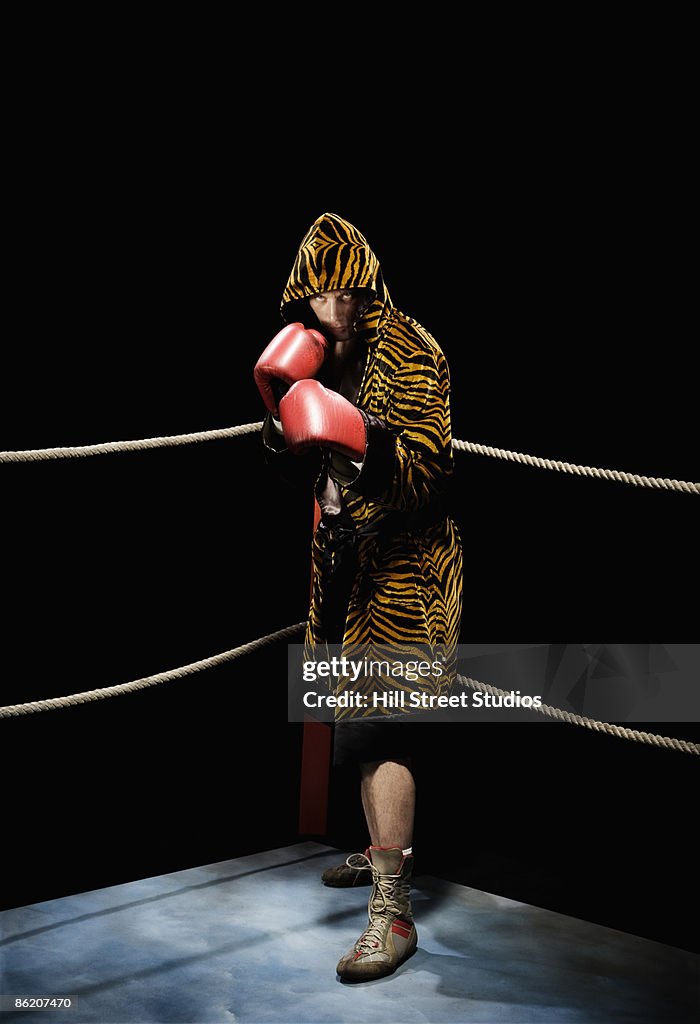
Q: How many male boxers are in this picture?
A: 1